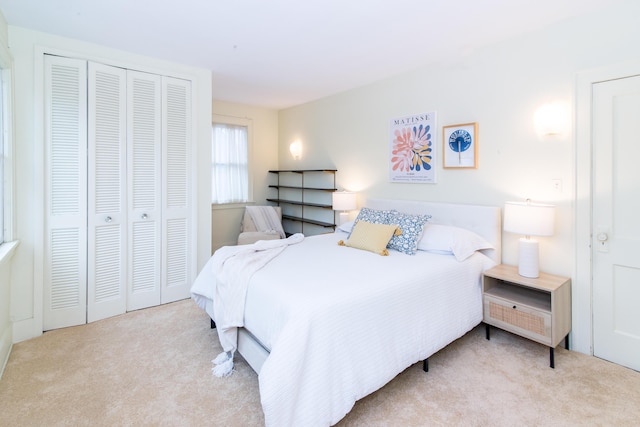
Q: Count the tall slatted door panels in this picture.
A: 4